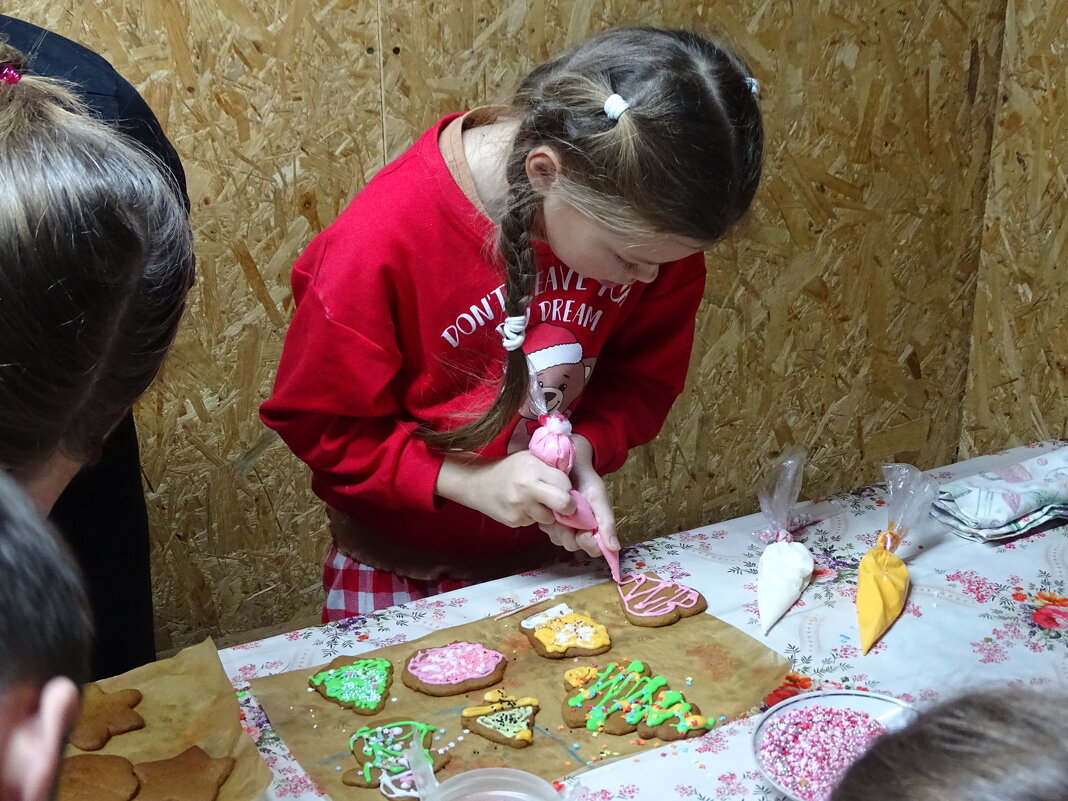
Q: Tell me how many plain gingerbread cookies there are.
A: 3